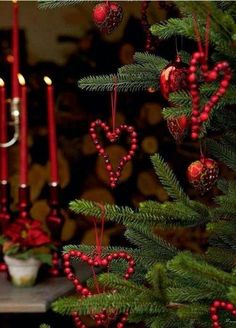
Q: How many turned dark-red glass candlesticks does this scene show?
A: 3